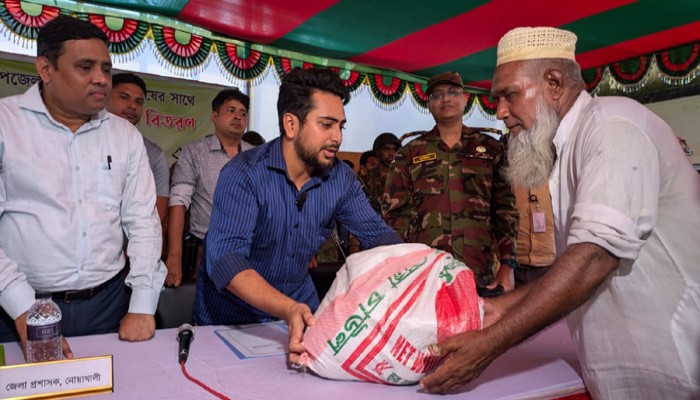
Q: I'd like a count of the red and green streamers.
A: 13